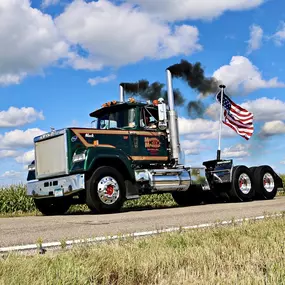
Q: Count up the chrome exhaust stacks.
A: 2